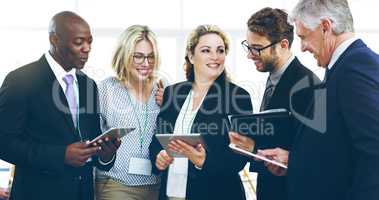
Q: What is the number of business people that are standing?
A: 5